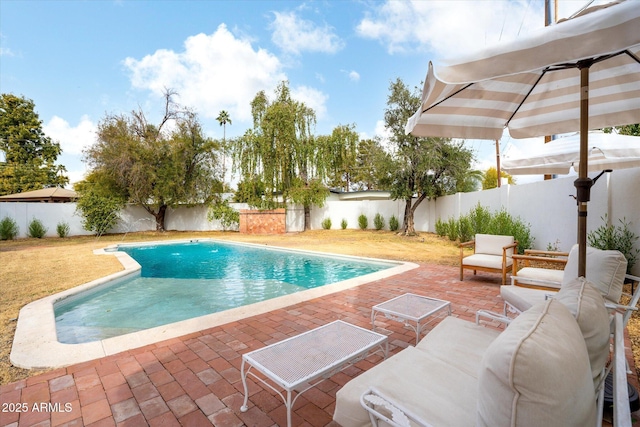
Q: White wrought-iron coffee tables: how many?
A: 2